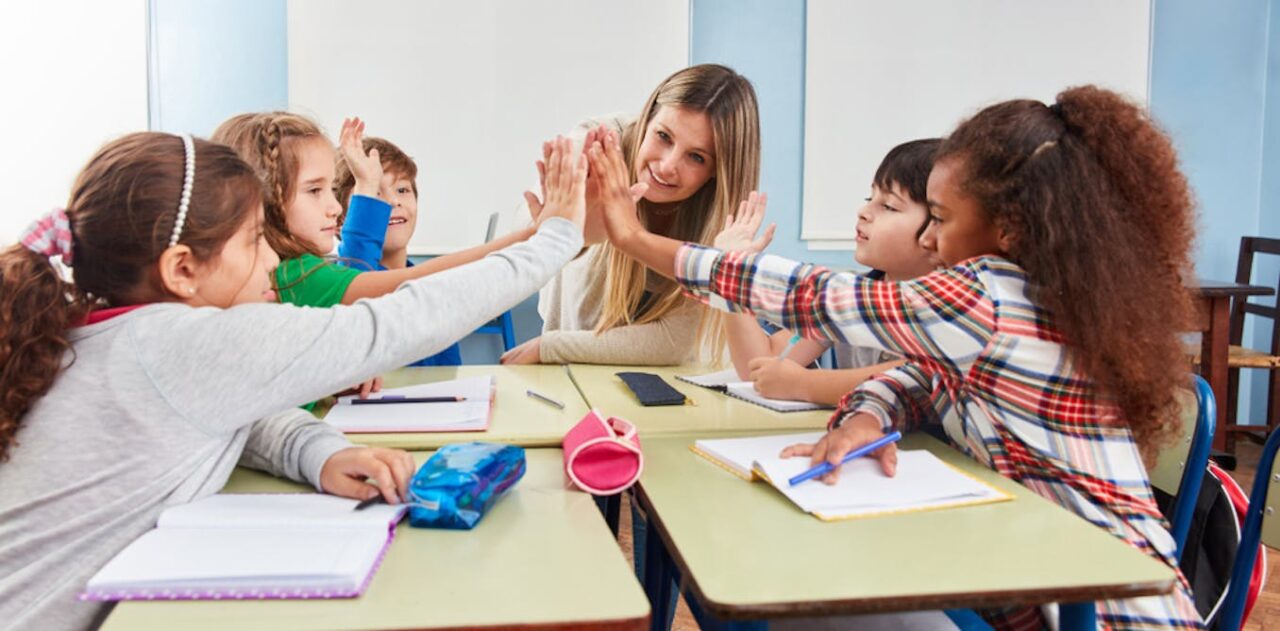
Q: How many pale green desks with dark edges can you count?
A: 4